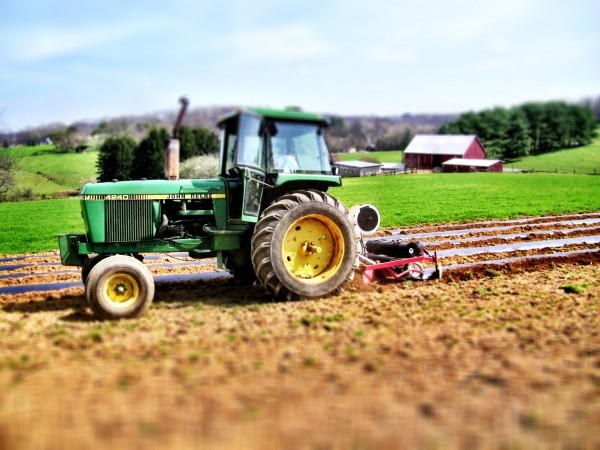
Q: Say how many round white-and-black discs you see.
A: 1